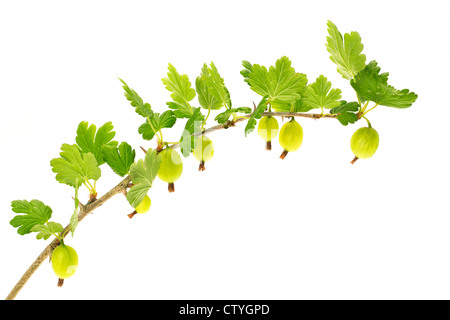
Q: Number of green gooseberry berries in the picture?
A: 7